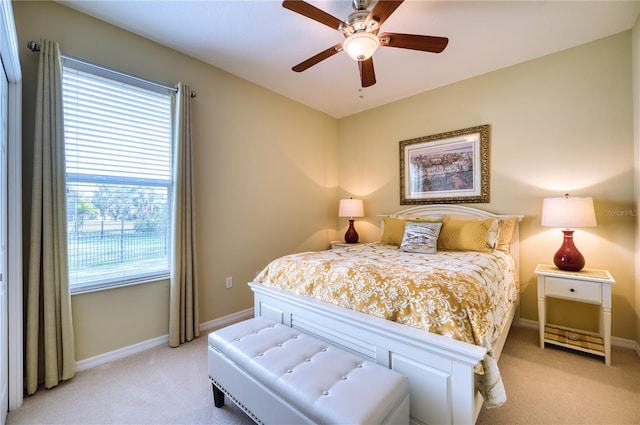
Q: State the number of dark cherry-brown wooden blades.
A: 5